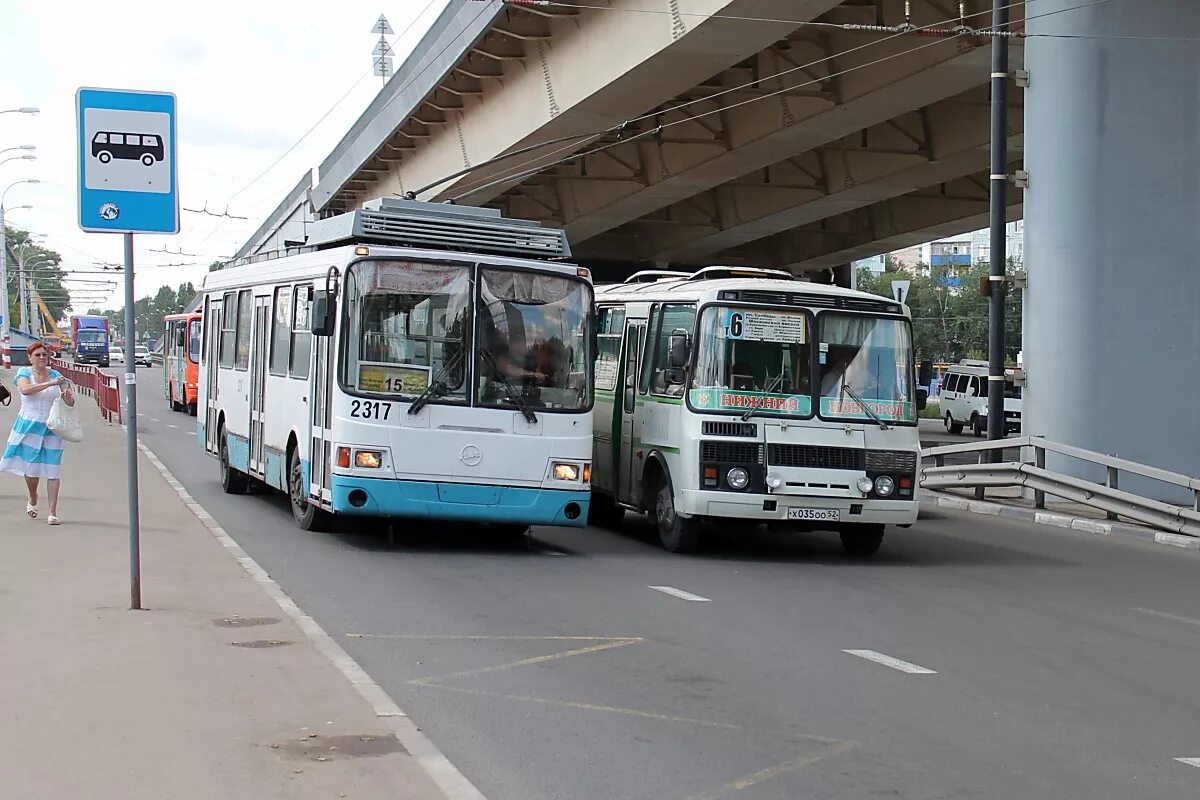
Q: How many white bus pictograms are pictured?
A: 0